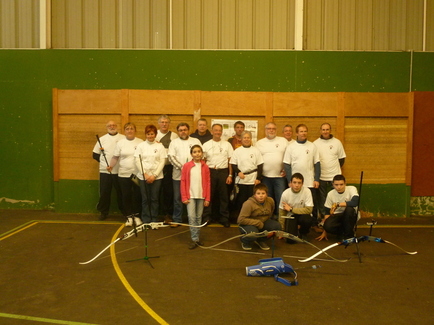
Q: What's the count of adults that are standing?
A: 13